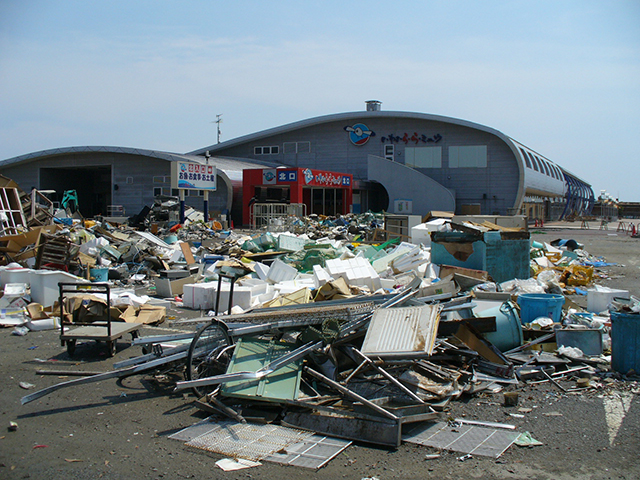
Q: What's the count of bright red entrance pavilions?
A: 1